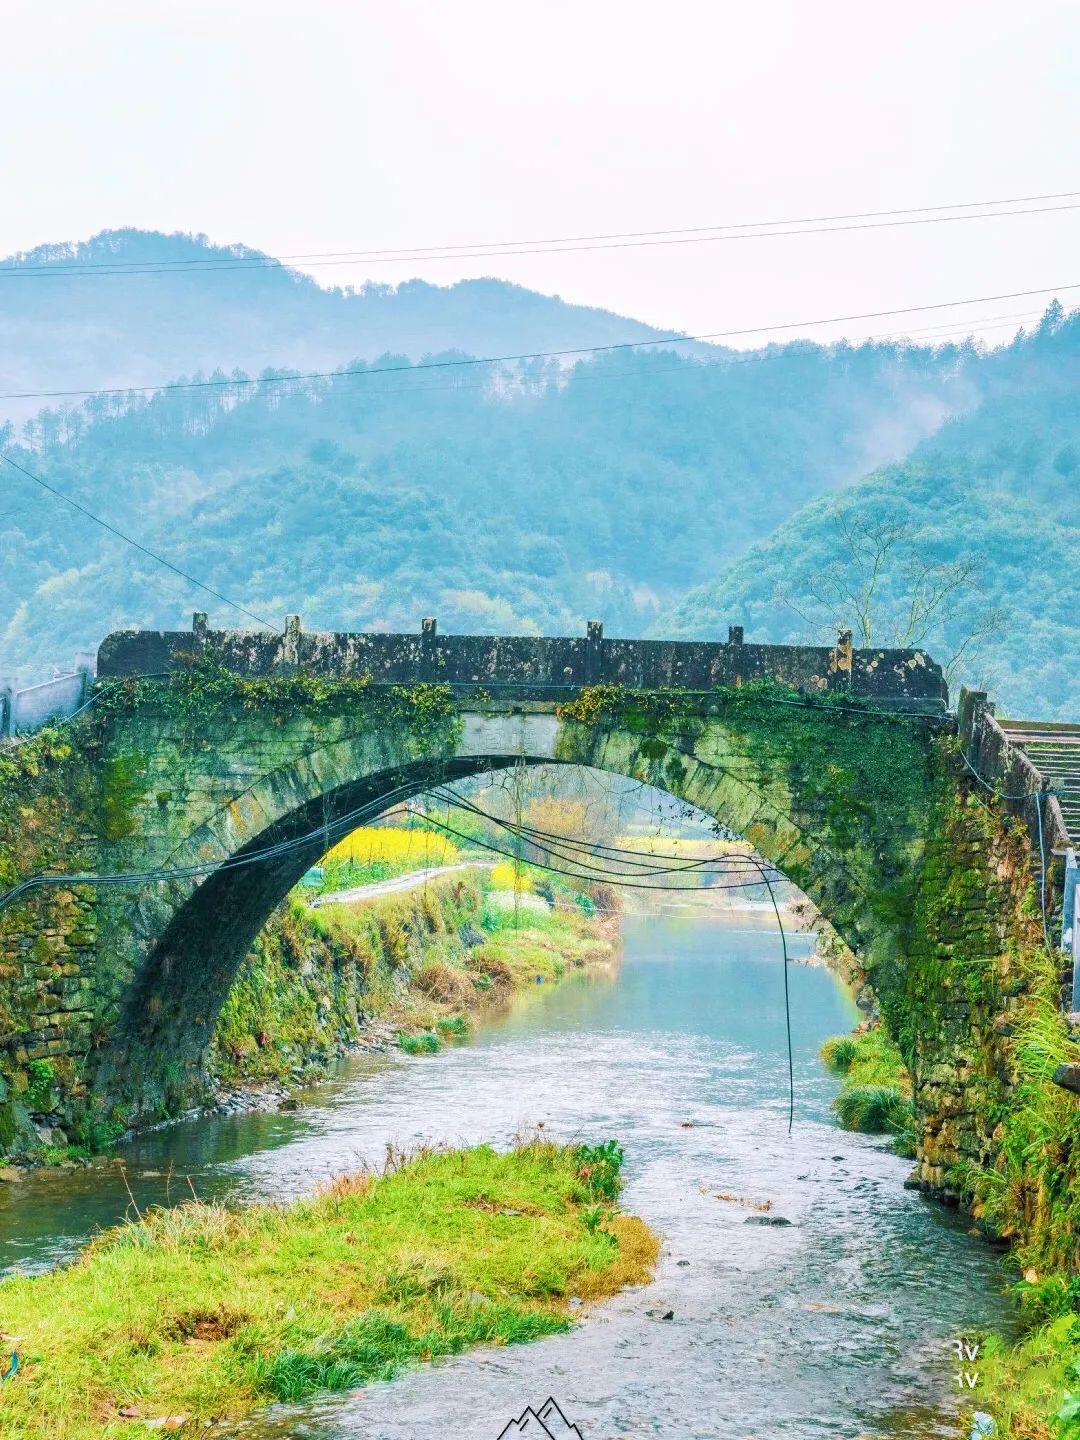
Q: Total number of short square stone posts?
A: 6